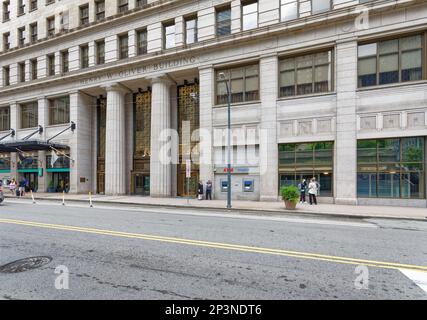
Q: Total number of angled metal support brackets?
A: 3